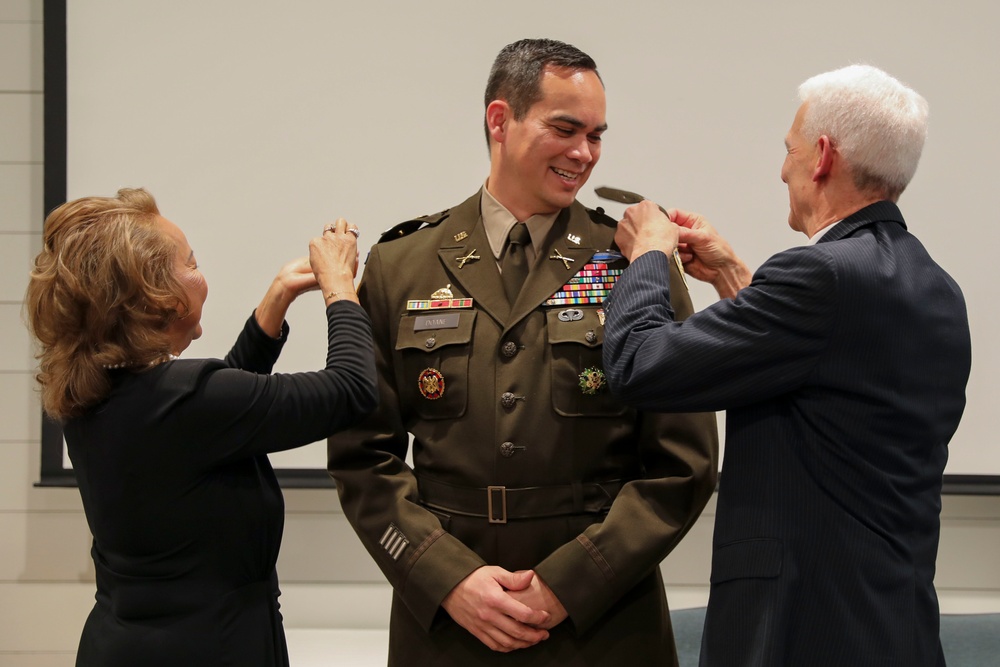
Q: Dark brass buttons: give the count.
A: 5